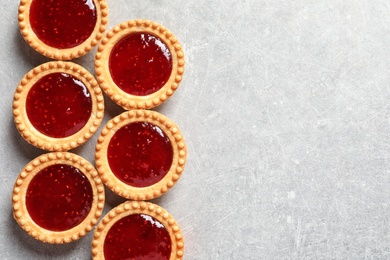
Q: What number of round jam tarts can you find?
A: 6